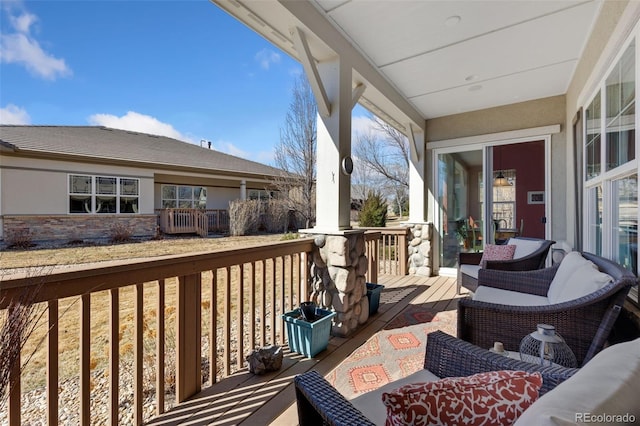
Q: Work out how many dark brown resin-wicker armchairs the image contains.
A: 3